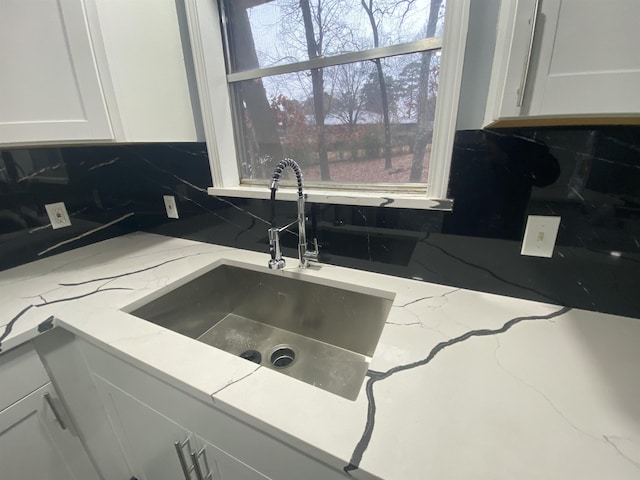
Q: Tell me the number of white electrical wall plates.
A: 3